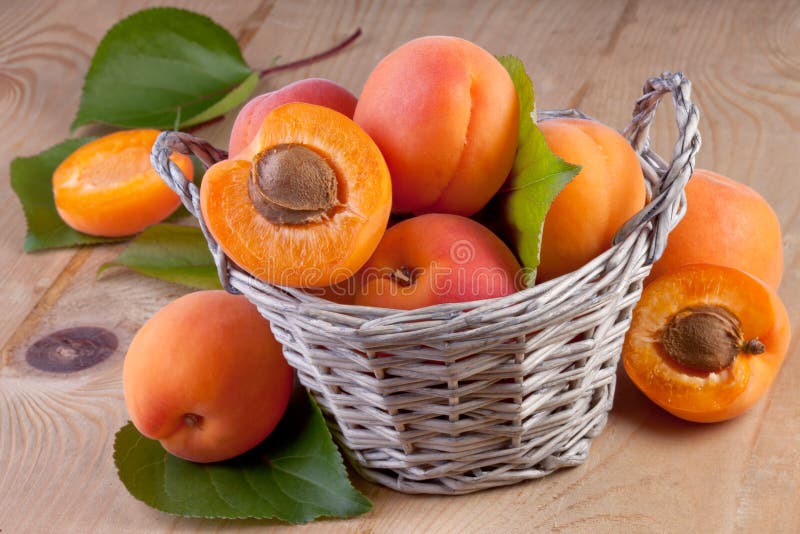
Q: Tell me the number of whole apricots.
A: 6